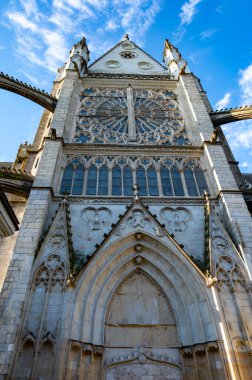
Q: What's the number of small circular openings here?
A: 4